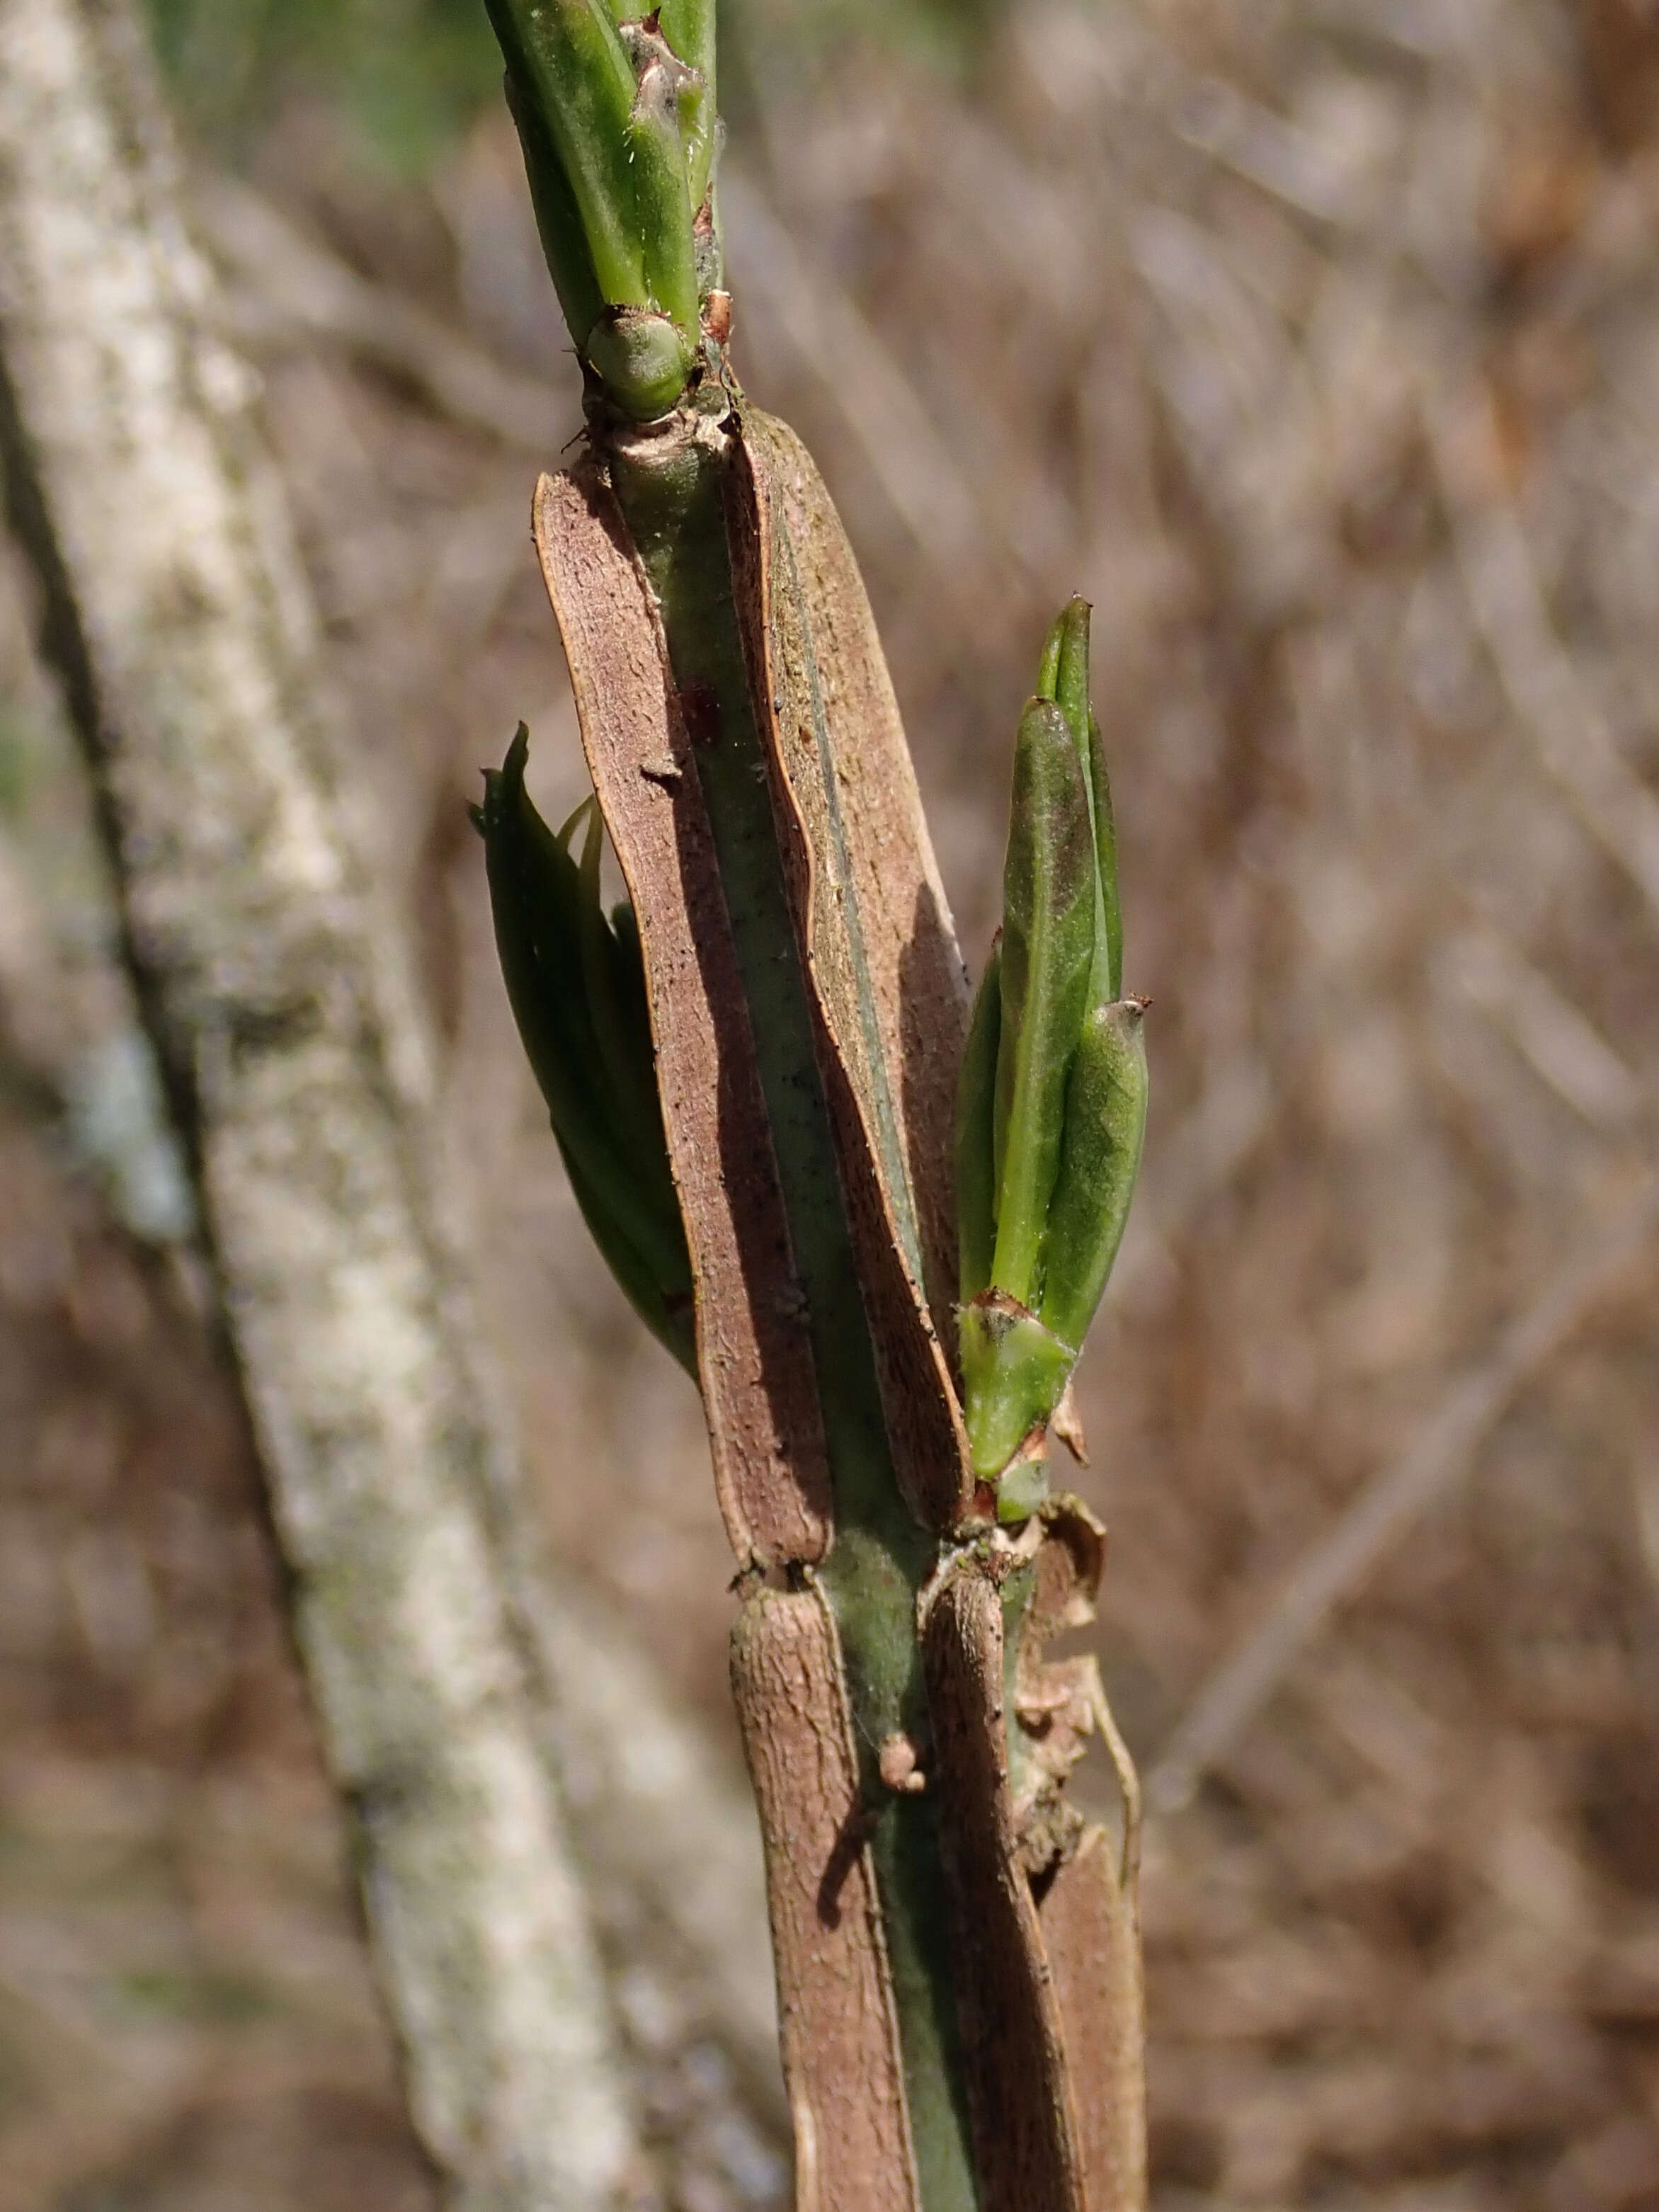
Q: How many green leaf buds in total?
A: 3